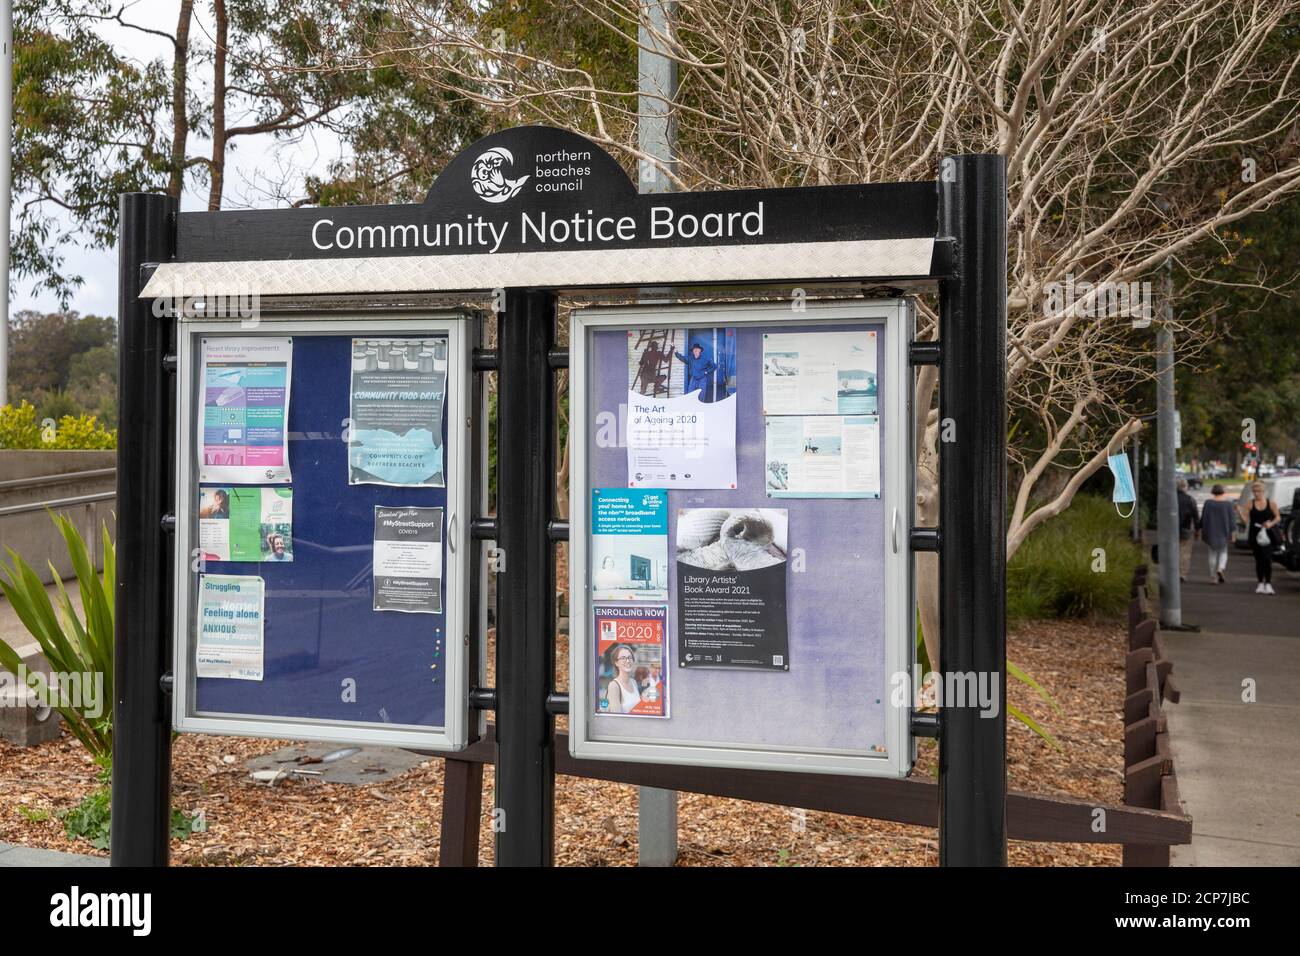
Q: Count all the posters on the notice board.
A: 11